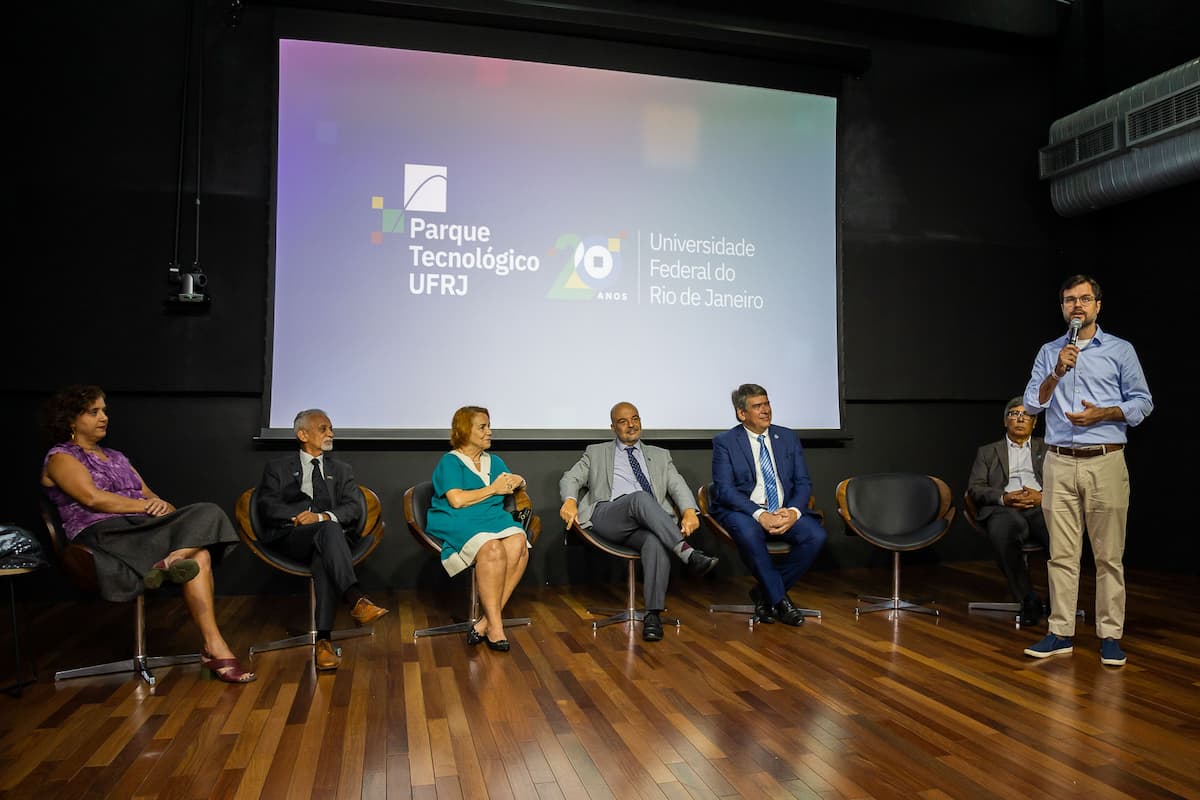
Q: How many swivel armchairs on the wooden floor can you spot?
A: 7